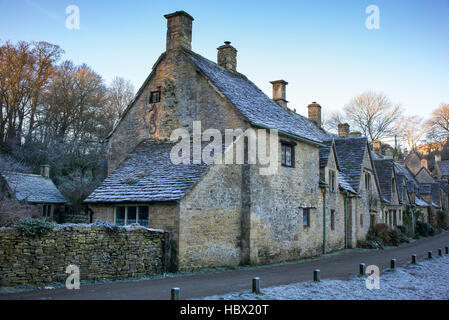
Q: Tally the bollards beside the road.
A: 9